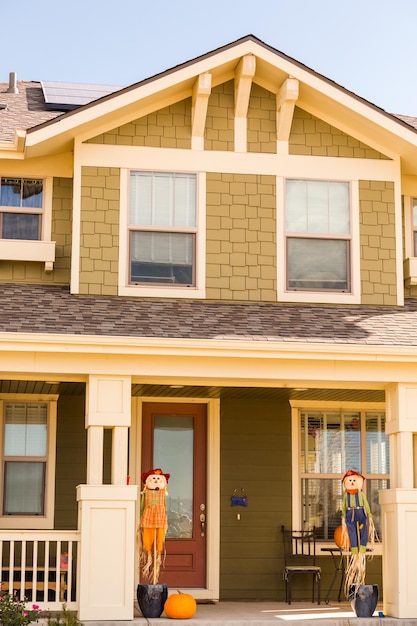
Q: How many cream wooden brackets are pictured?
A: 3